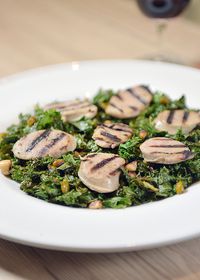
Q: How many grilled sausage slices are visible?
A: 7